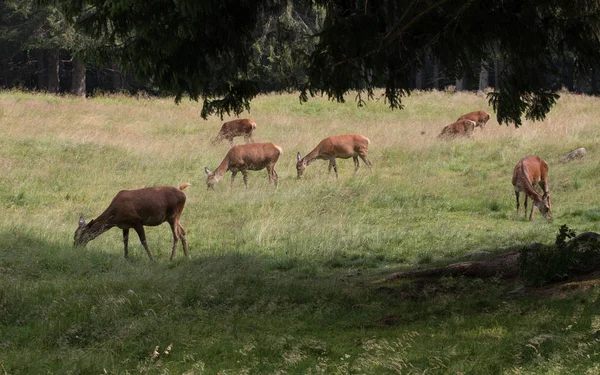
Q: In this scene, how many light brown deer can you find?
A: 6